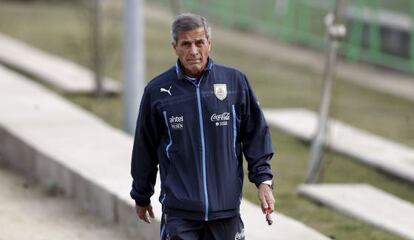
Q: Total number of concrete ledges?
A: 4